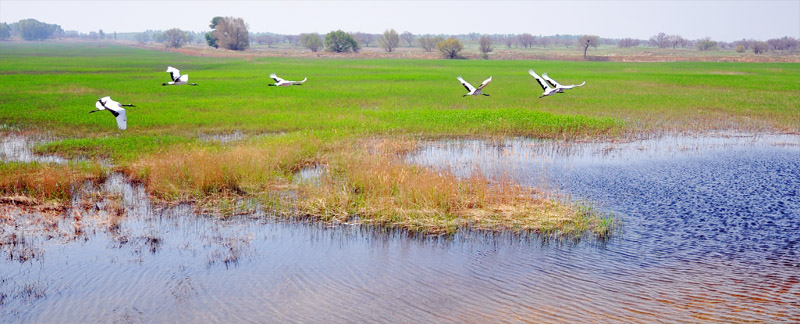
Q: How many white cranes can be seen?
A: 6